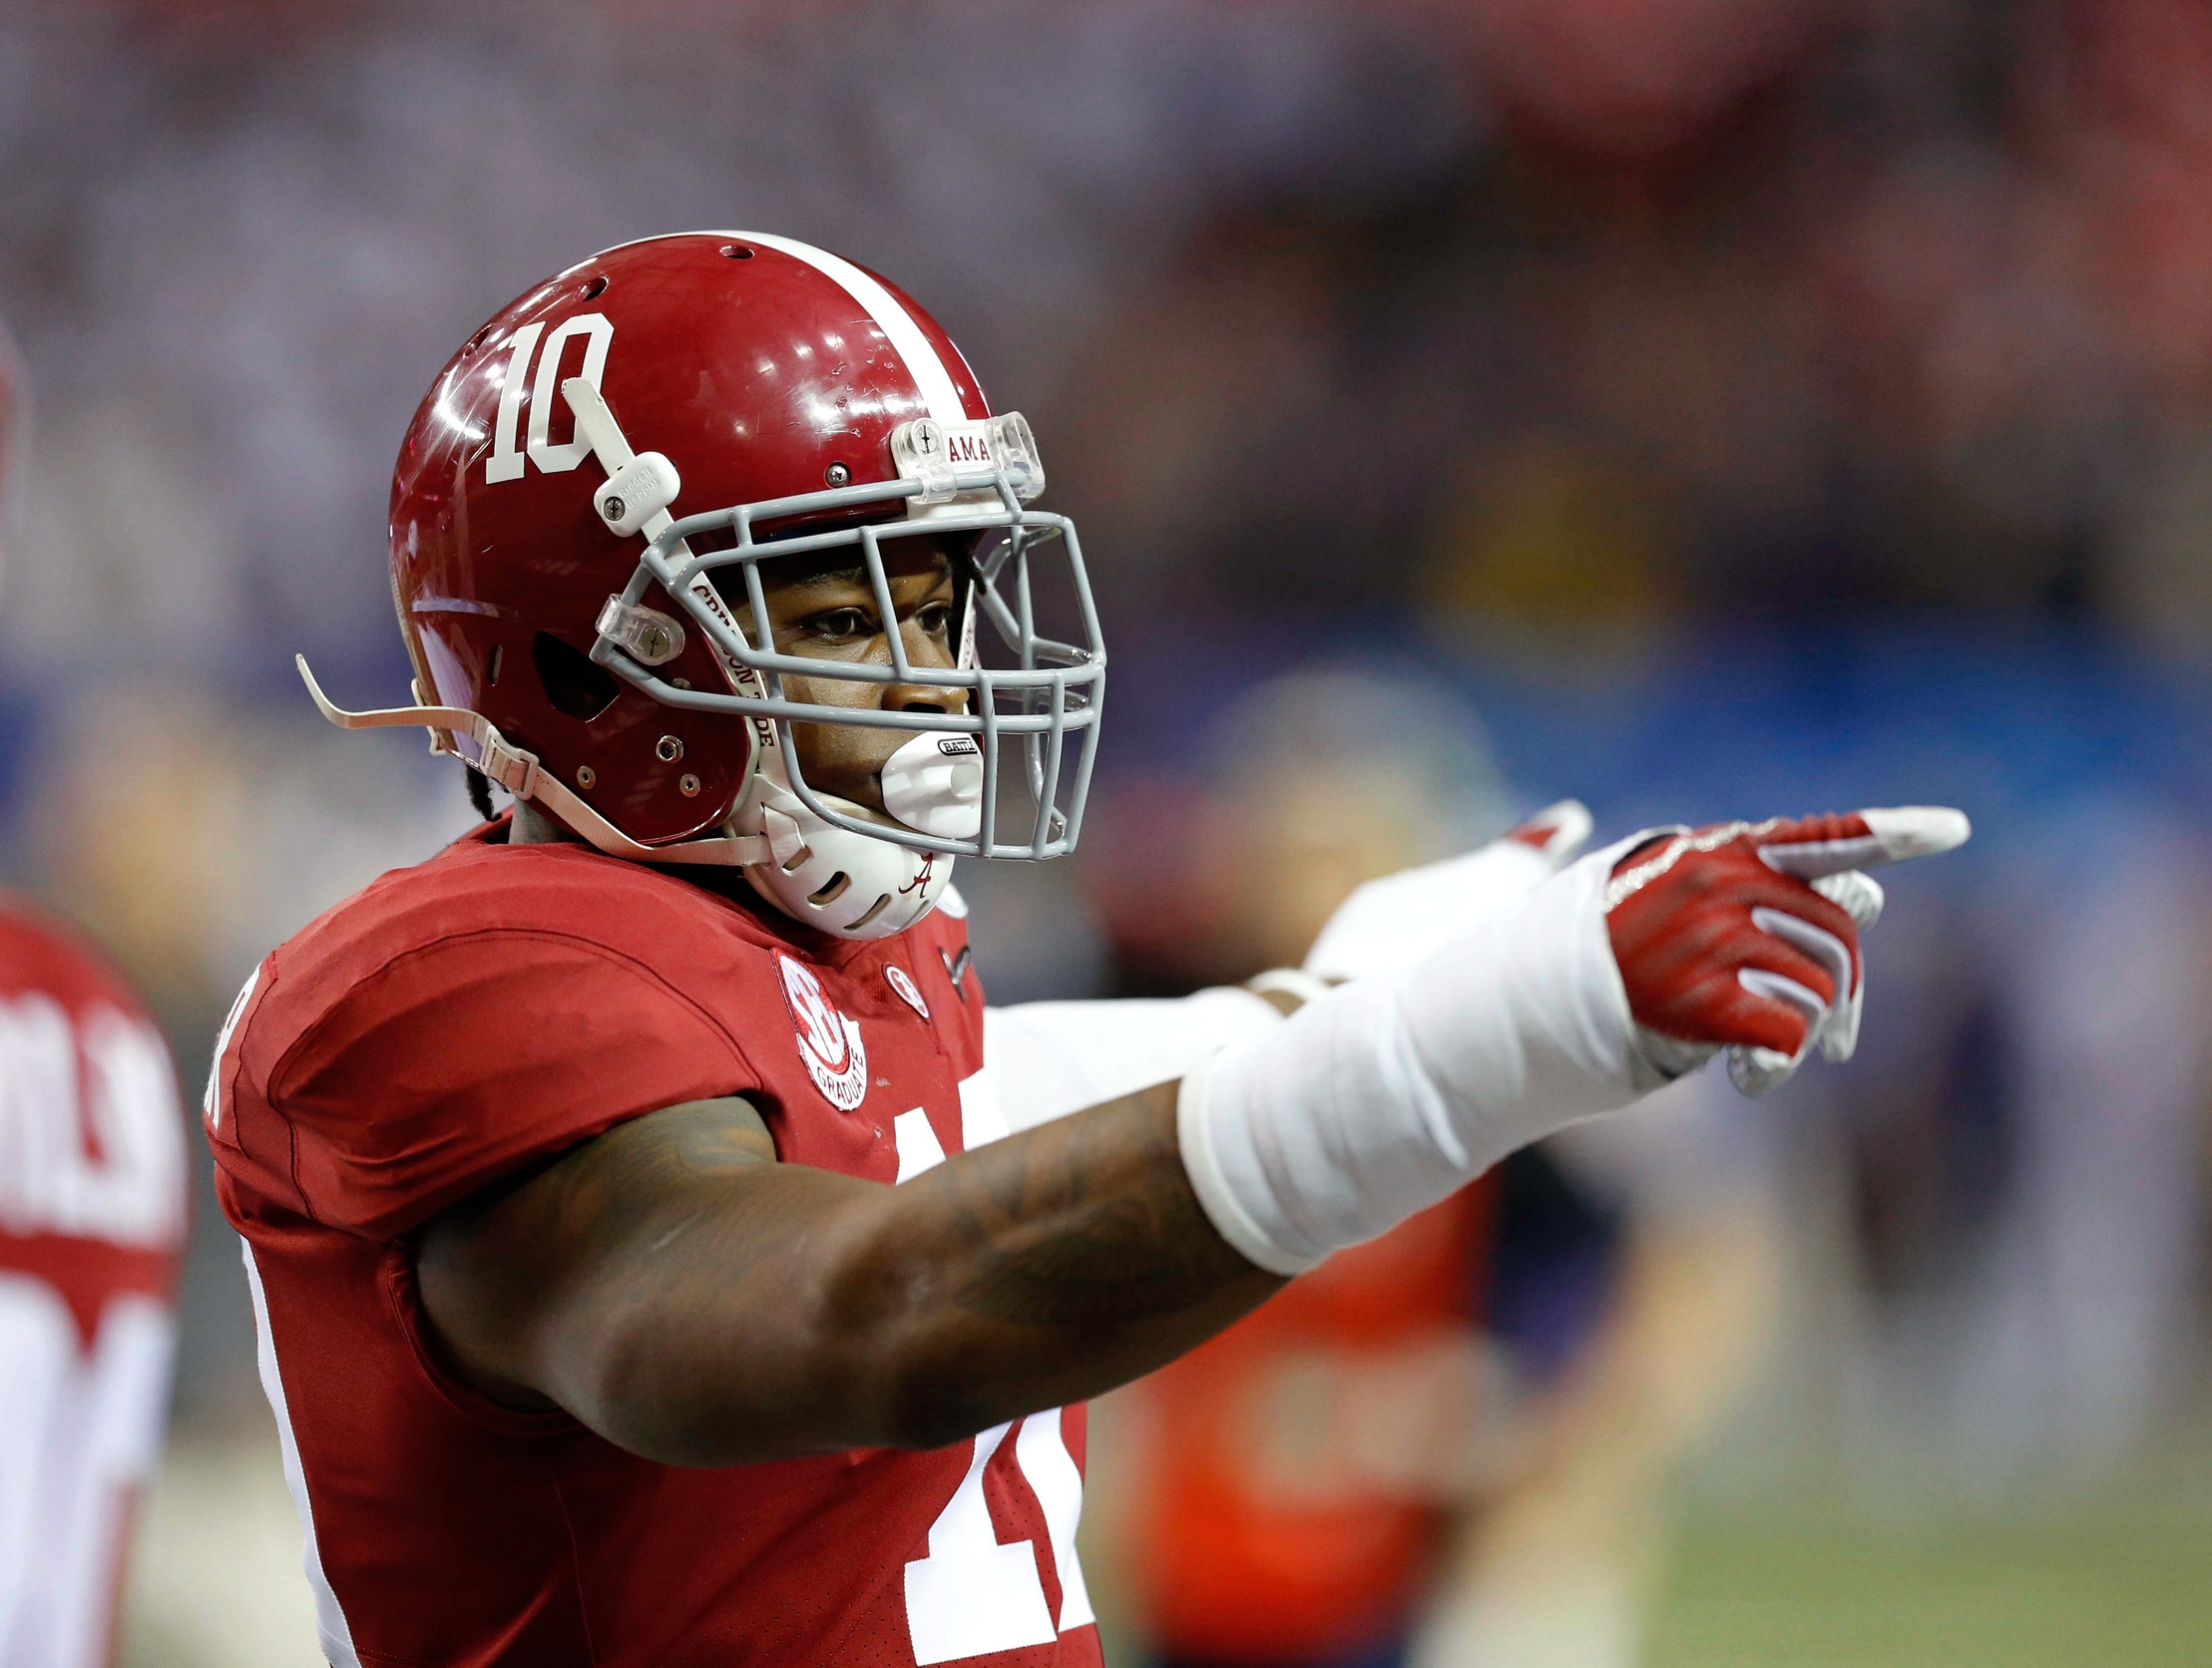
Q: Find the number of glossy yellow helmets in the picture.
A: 0